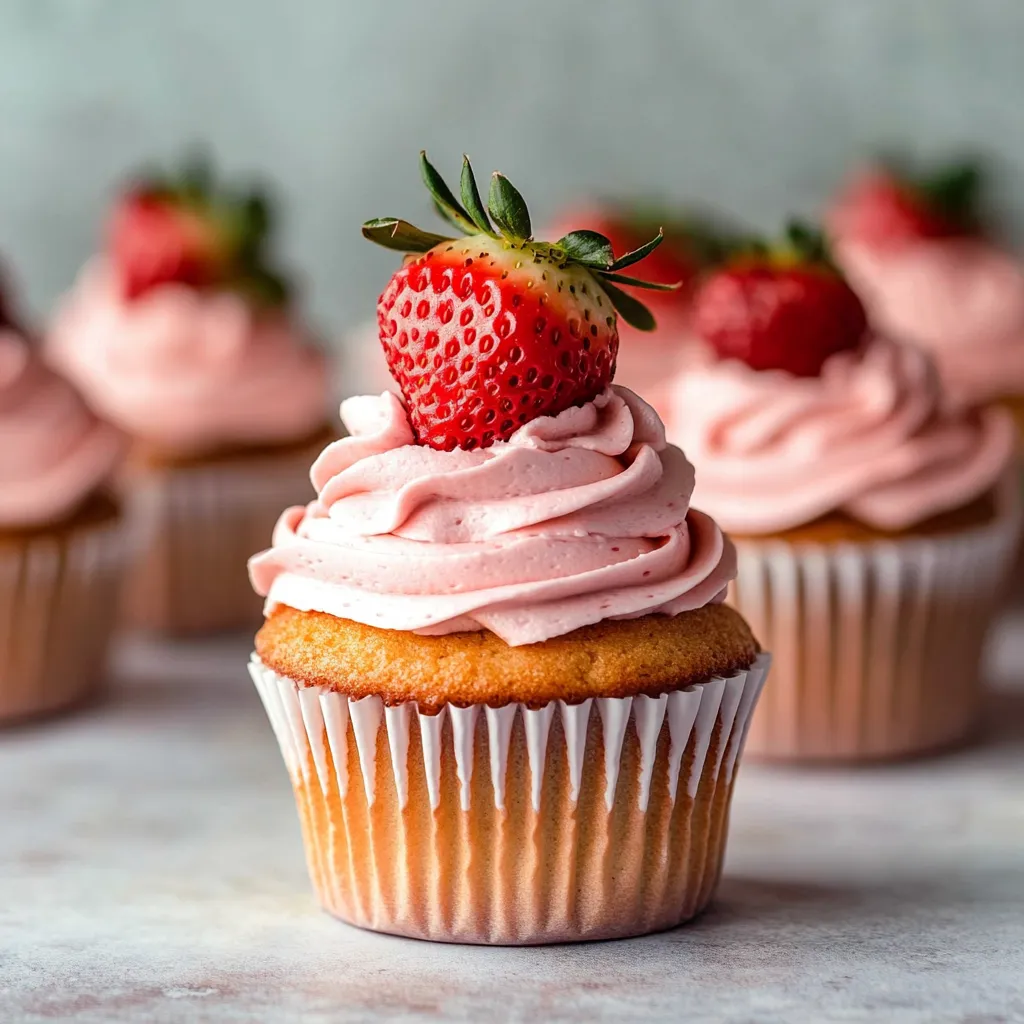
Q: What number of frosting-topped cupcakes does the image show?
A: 6